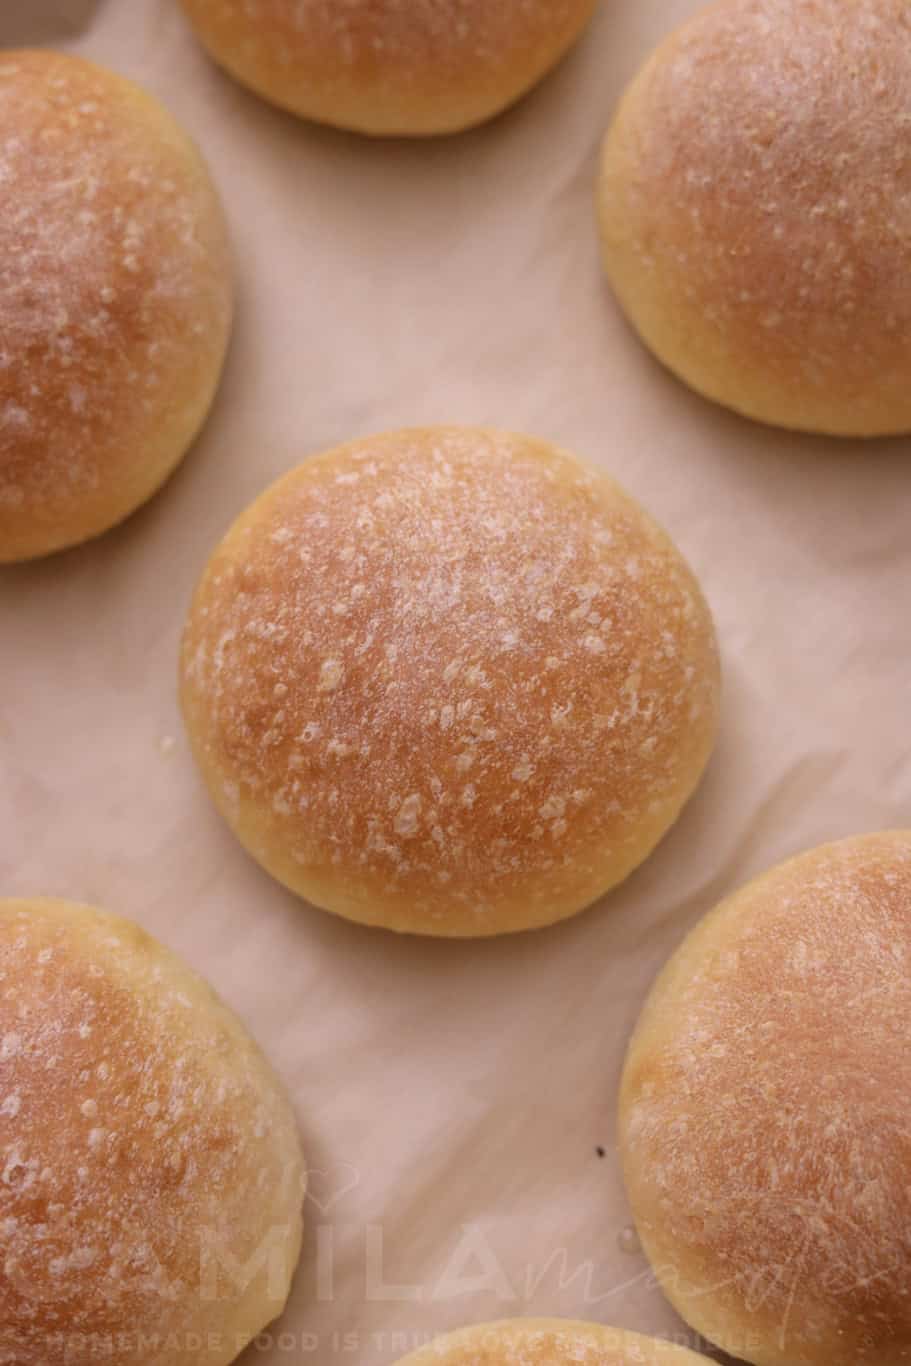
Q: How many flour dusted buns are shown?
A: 7